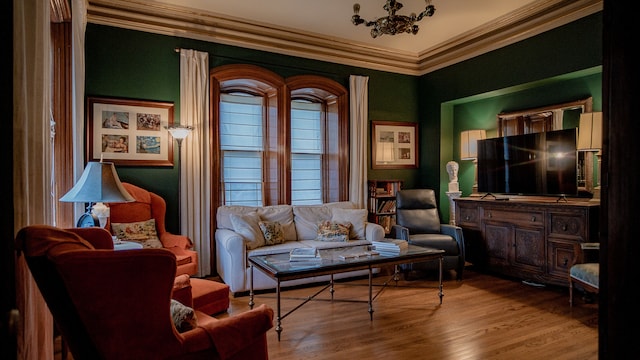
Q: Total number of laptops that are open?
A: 0